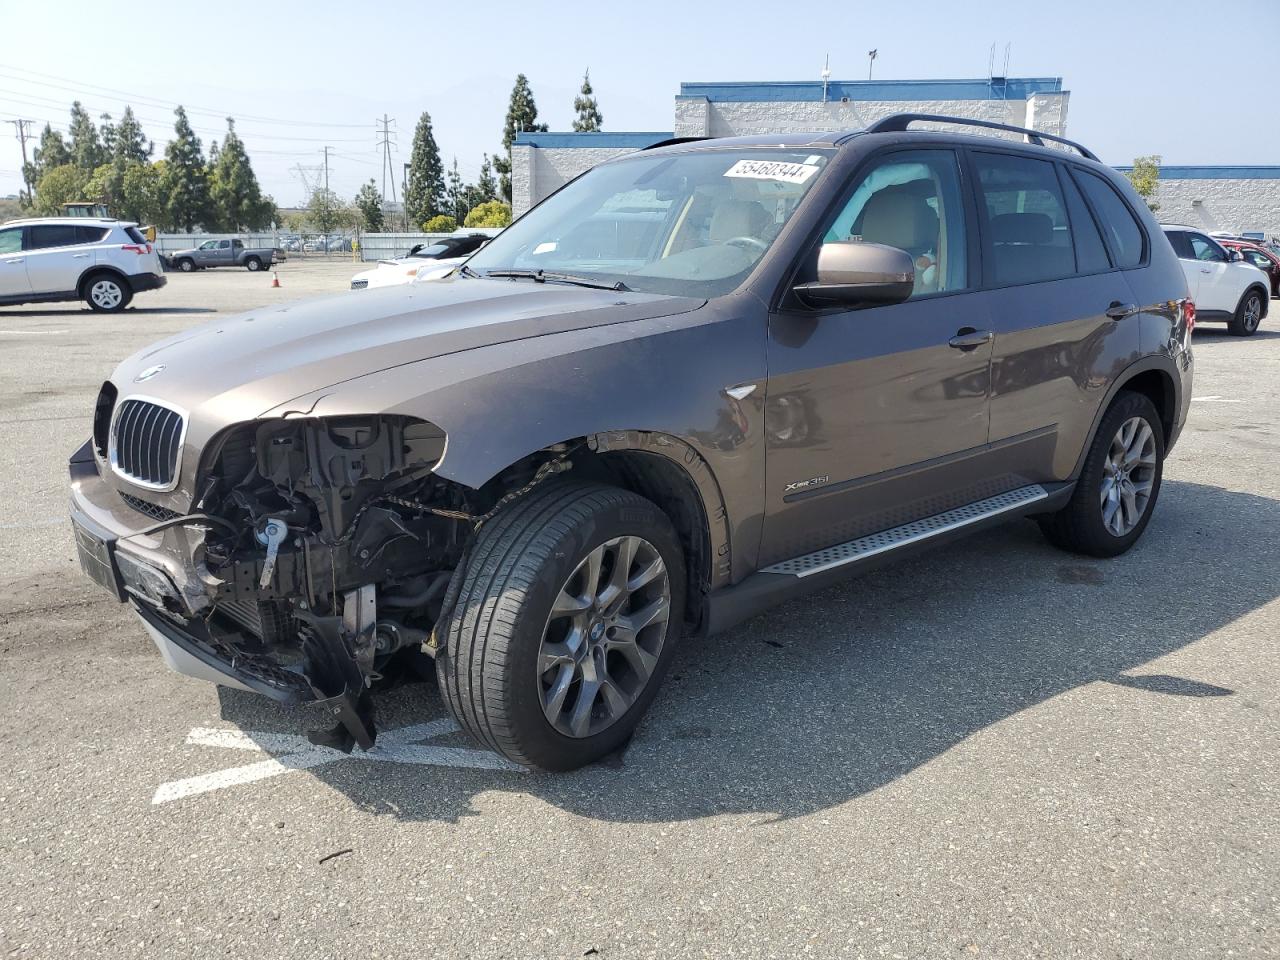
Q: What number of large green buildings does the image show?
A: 0